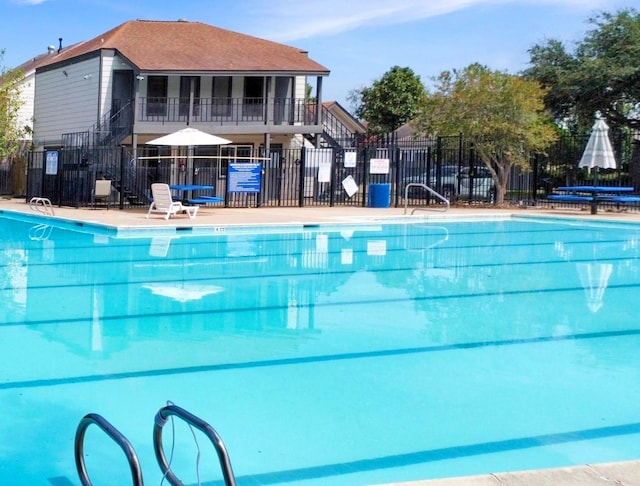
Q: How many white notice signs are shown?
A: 4